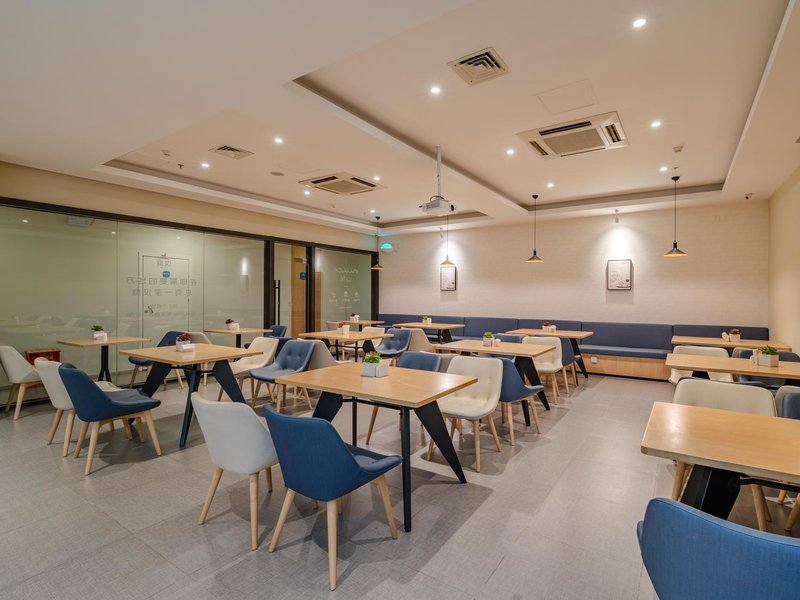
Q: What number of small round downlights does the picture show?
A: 11